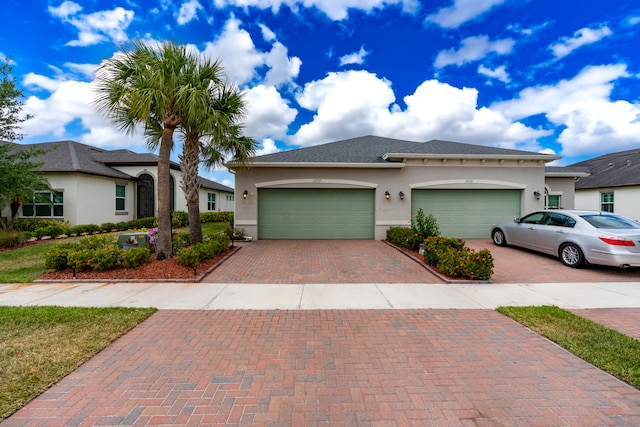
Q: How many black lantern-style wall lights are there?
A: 4